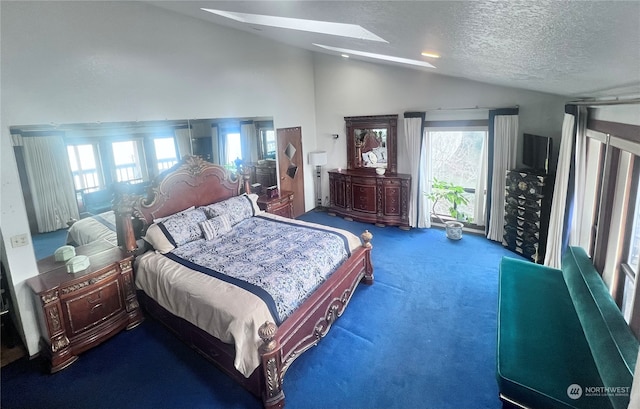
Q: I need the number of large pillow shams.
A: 2